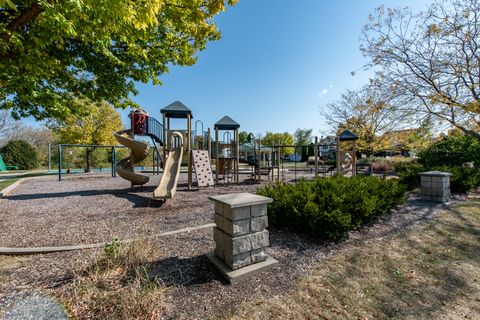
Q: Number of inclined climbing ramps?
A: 1